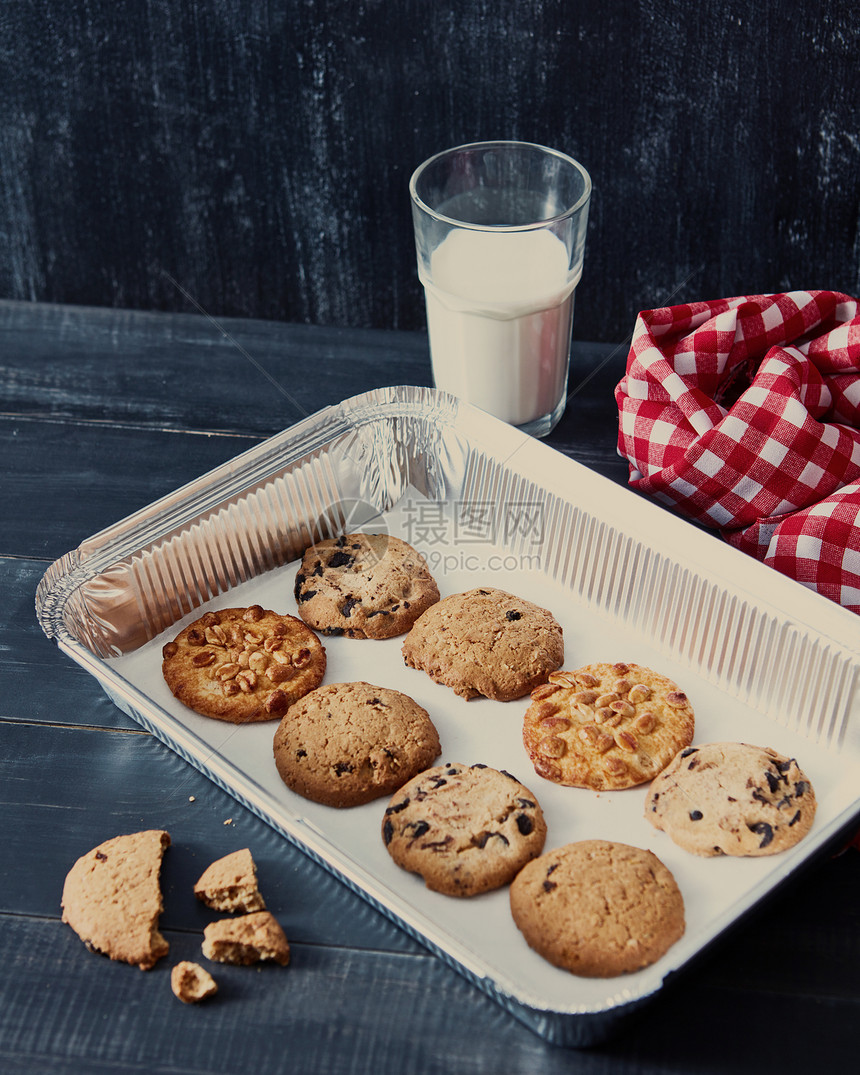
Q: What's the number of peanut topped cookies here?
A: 2